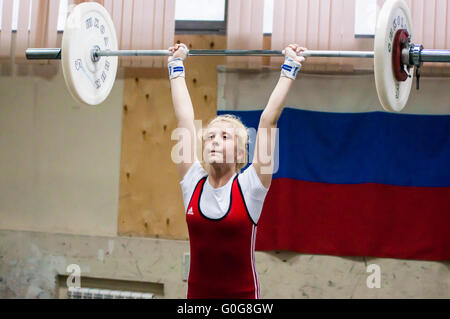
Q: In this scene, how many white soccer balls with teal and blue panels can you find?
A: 0